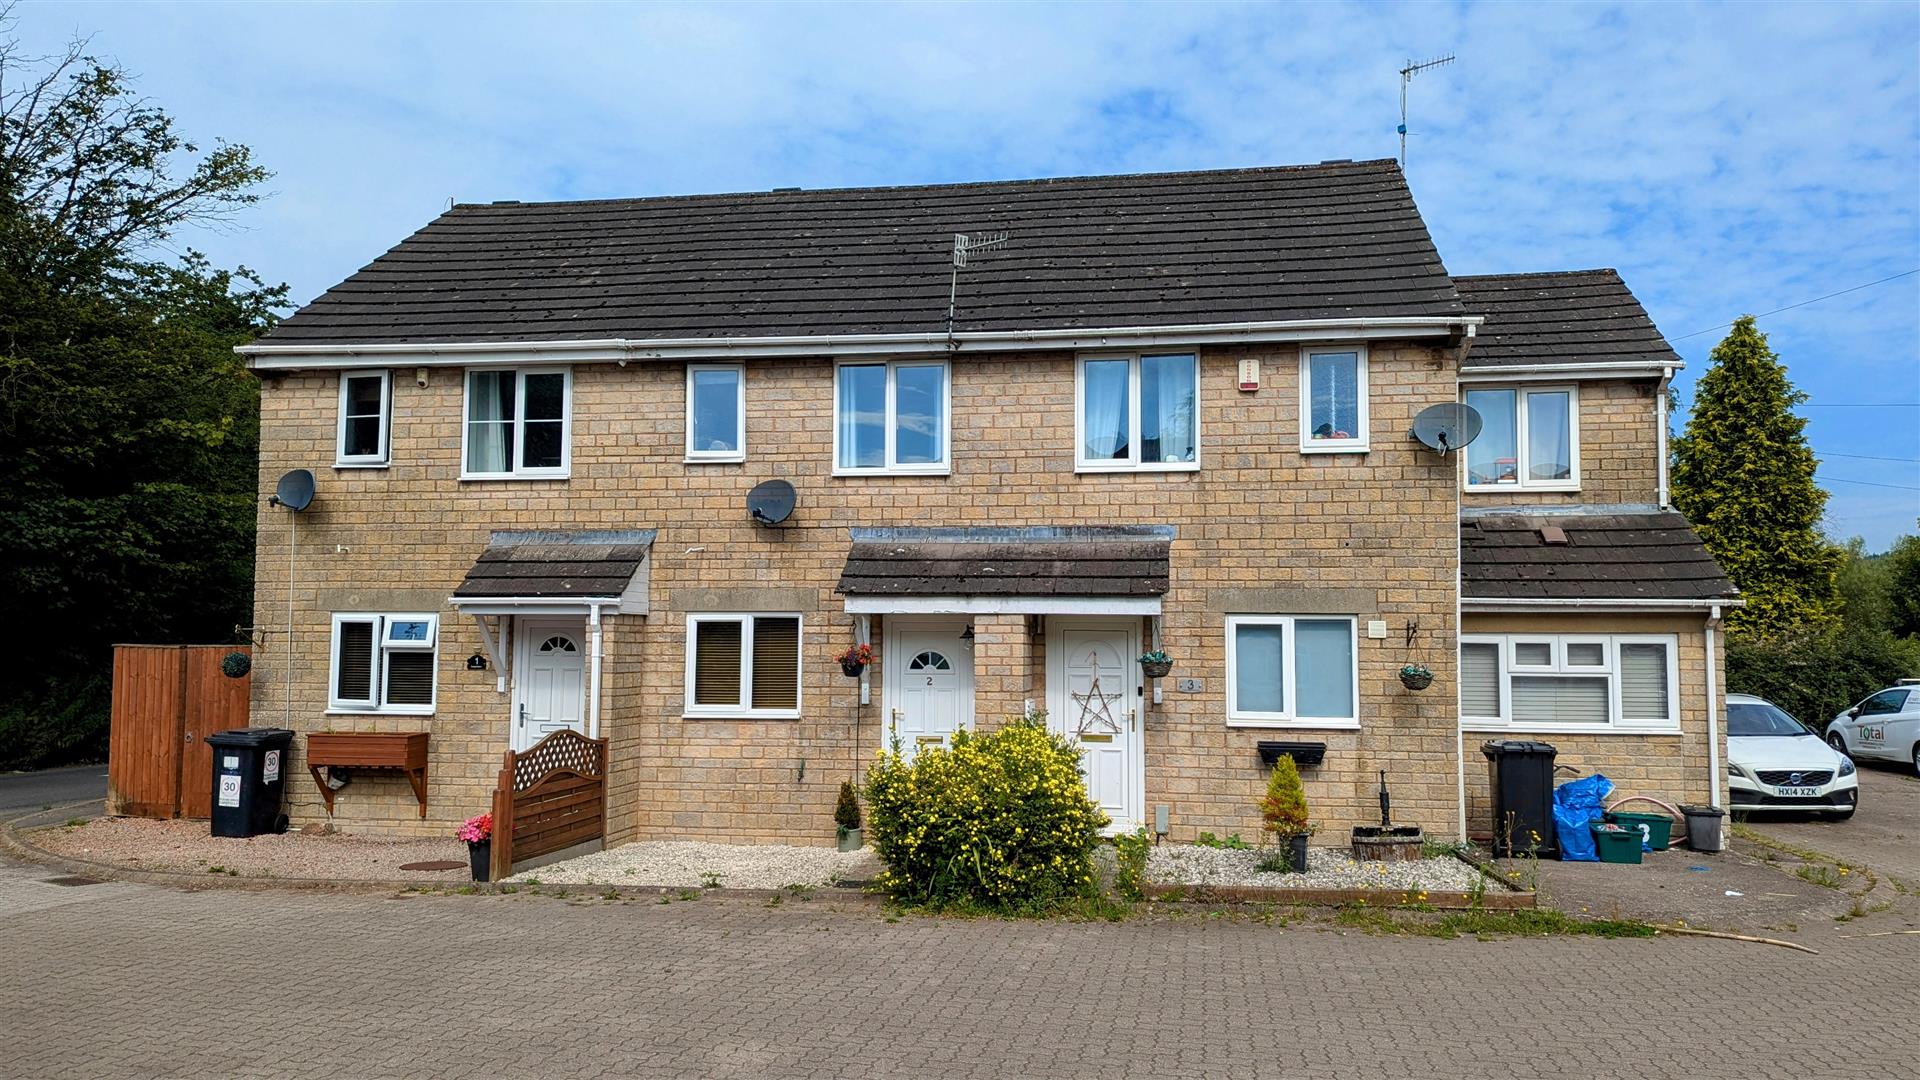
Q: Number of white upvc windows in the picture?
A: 11